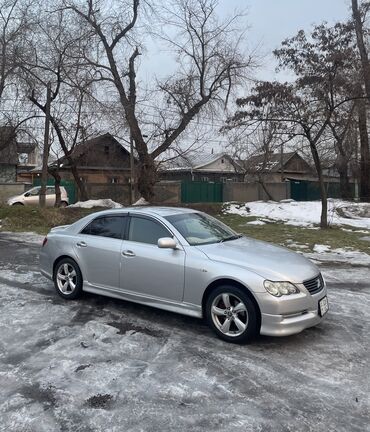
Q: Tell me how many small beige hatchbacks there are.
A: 1